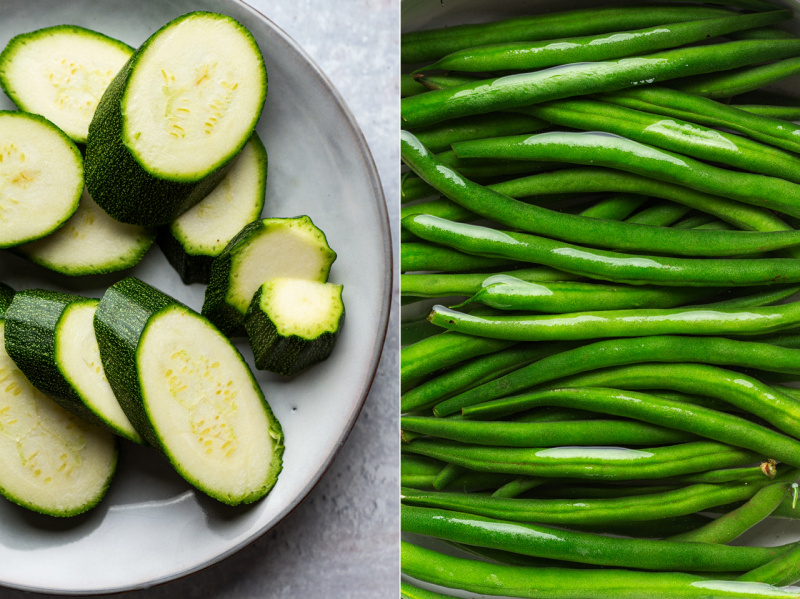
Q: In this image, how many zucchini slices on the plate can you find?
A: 10